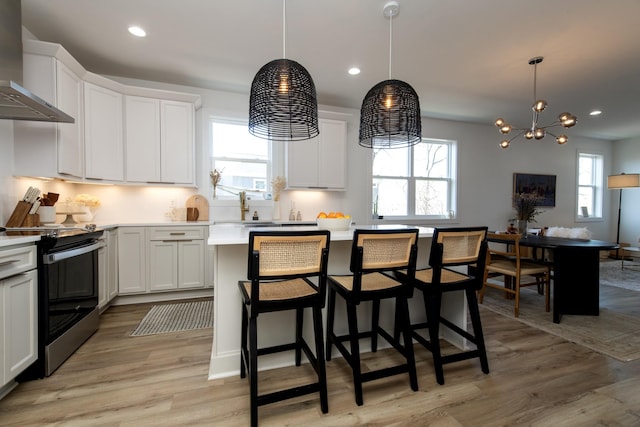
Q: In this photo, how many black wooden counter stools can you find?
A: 3